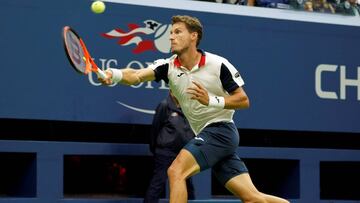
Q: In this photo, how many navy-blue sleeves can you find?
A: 2